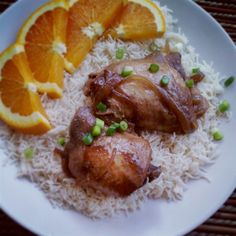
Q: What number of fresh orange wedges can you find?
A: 4